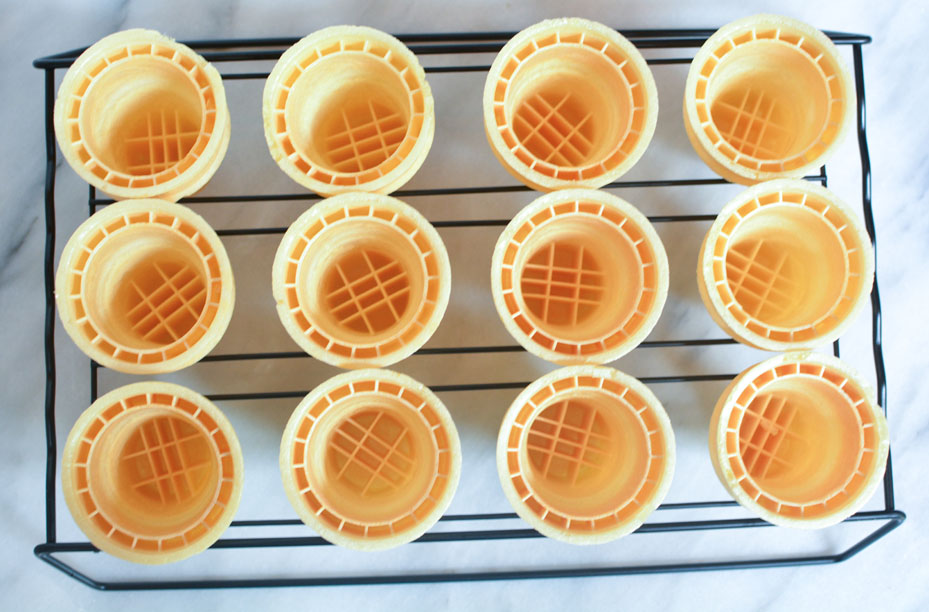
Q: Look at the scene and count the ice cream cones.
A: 12